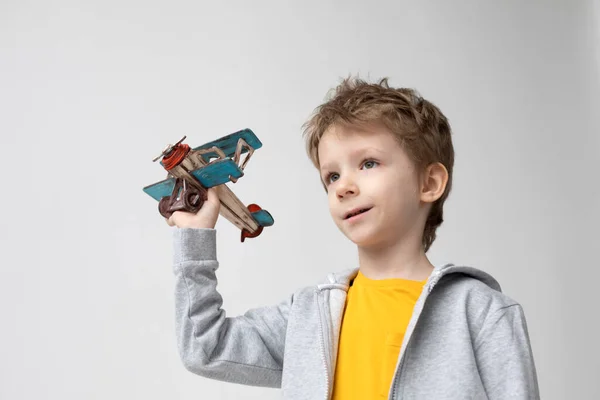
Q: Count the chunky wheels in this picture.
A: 2